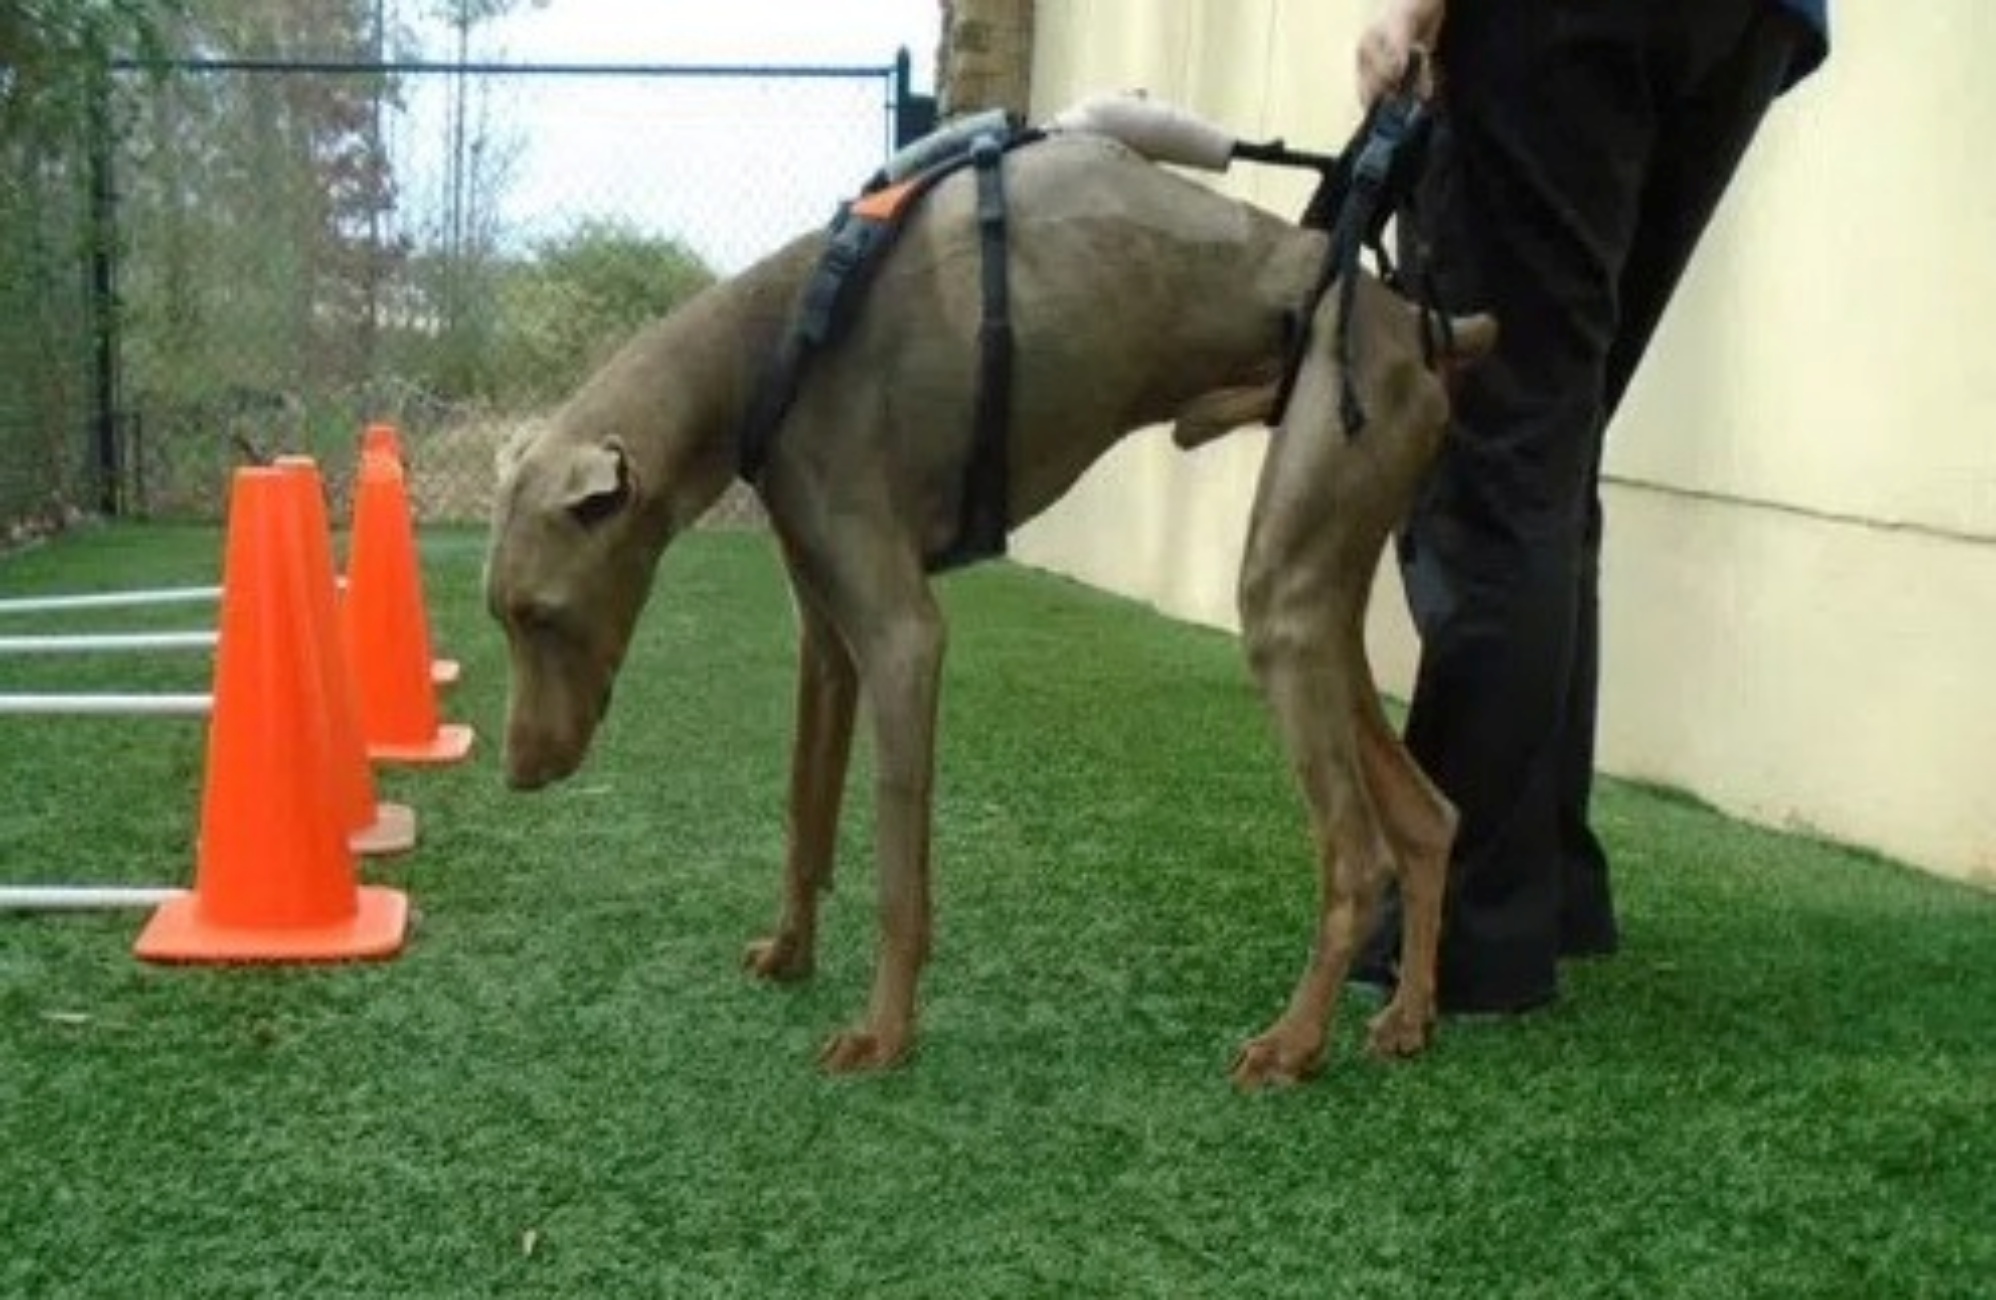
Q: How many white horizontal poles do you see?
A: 4